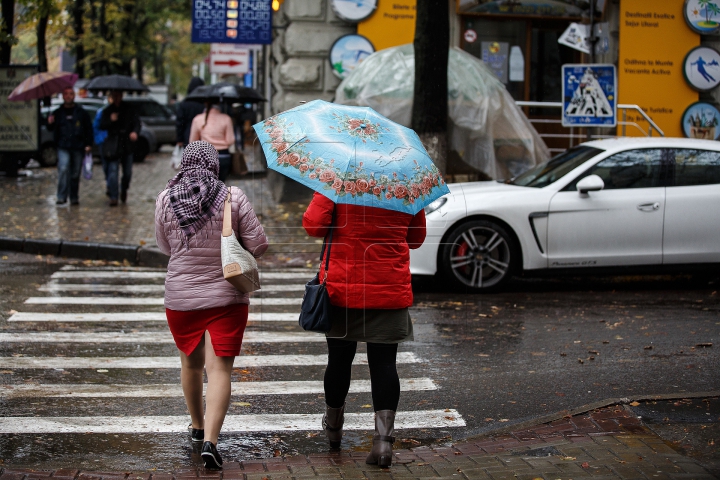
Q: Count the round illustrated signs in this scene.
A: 5